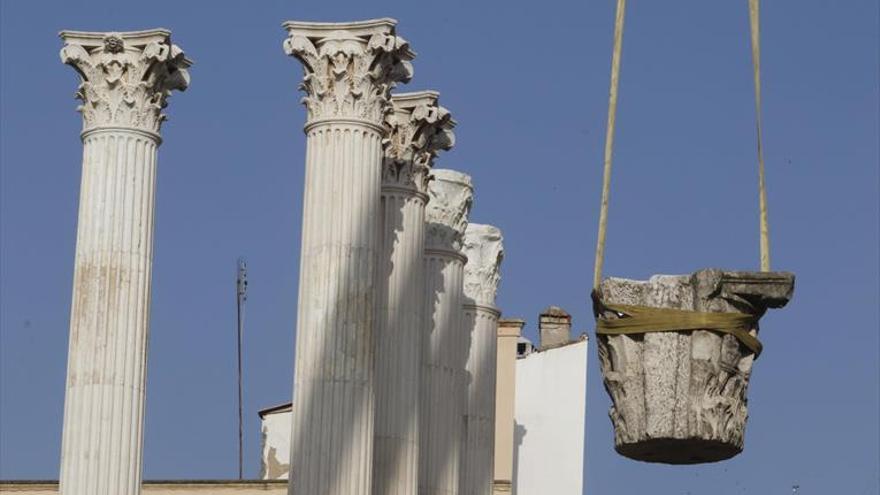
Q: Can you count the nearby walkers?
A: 0